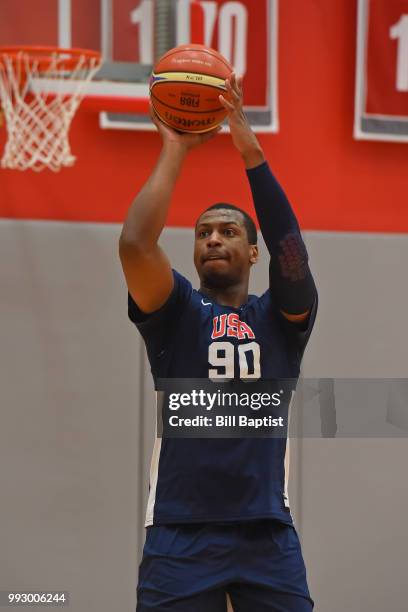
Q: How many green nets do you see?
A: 0